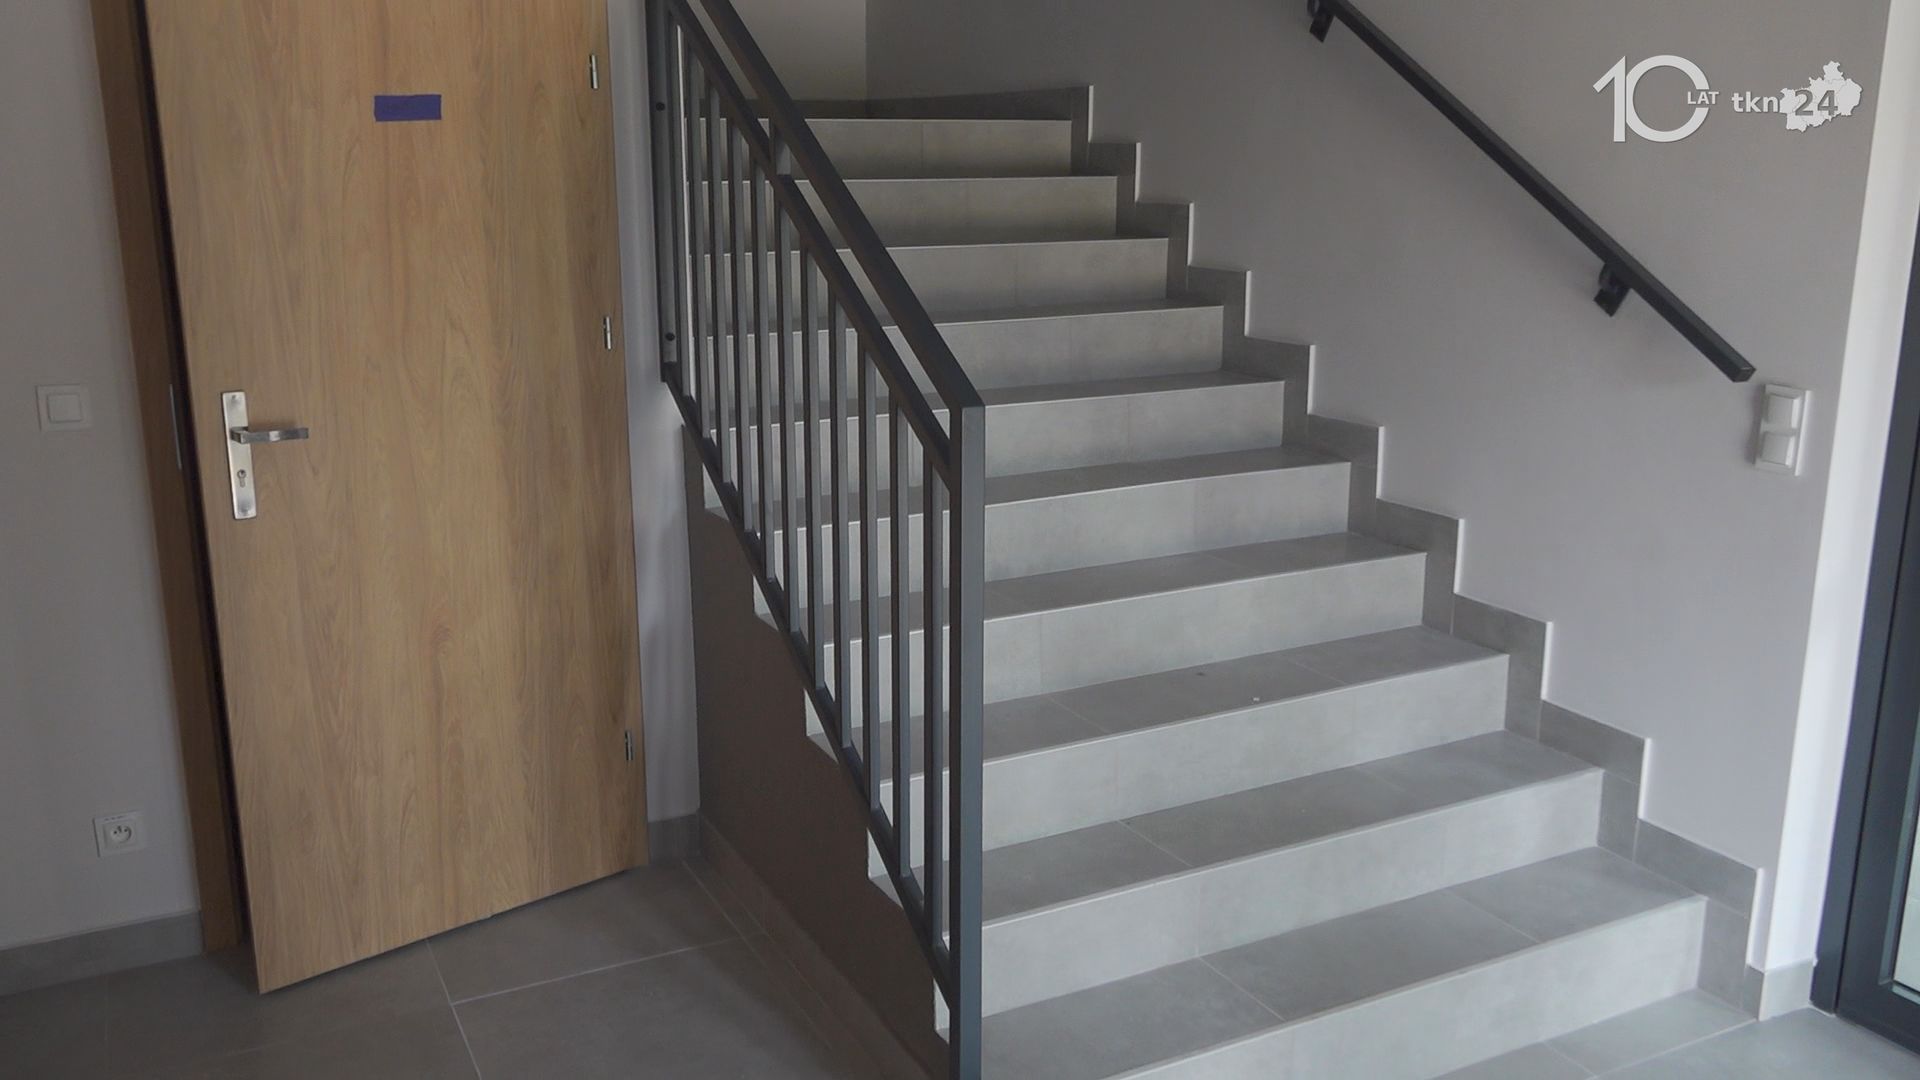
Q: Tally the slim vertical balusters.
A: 11